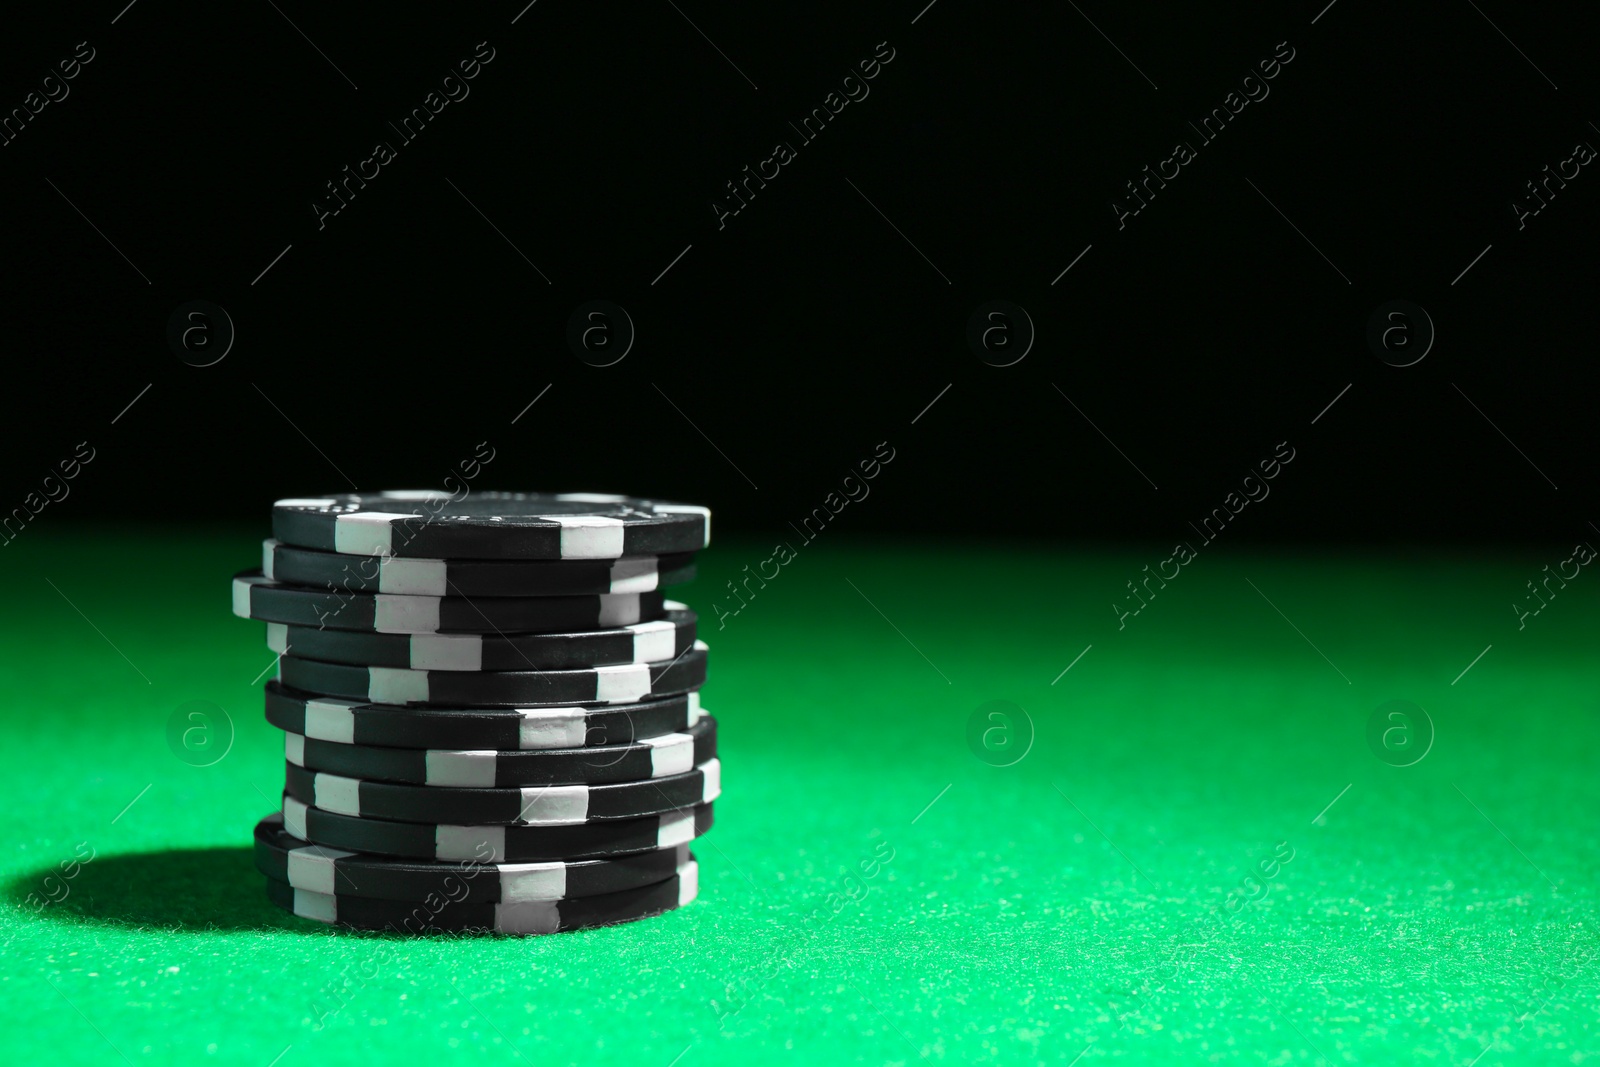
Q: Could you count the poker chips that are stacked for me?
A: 11